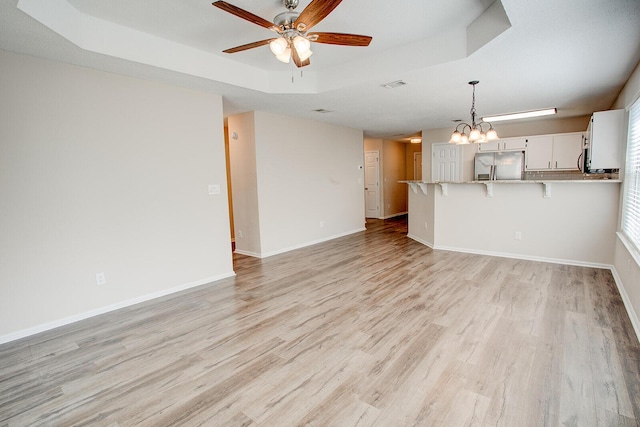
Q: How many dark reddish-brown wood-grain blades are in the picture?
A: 5